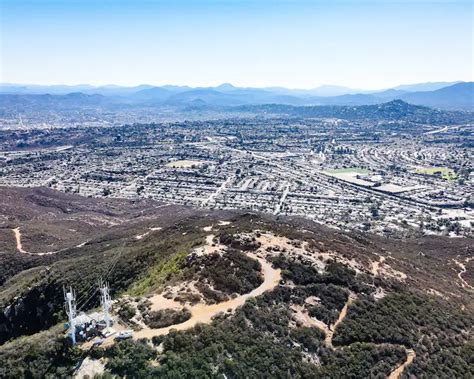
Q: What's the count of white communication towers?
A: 2